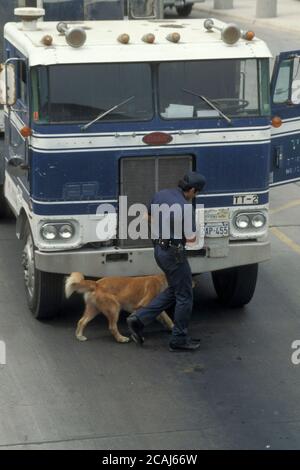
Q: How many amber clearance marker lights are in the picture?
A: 5